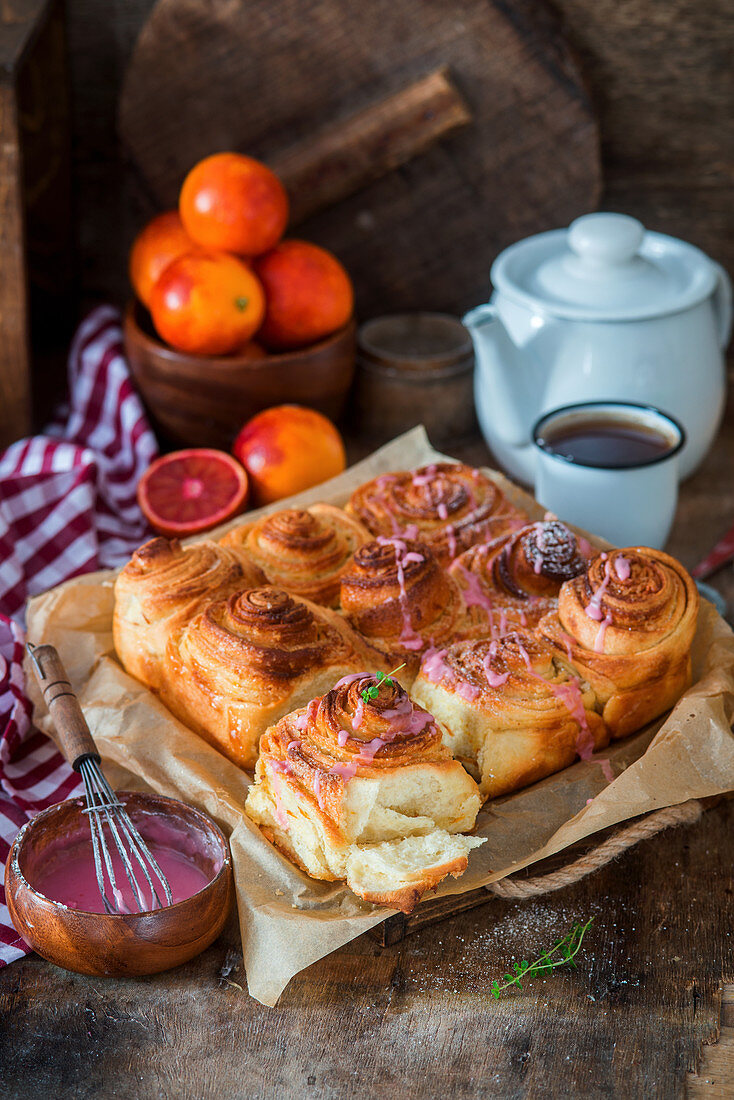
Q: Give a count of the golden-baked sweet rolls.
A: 9